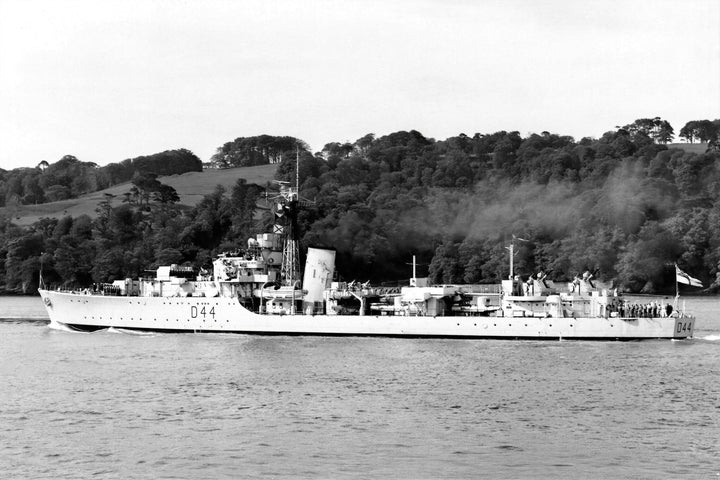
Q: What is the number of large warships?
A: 1